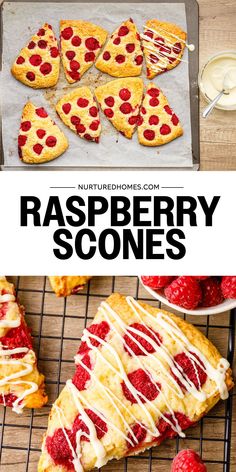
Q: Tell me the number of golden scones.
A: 11